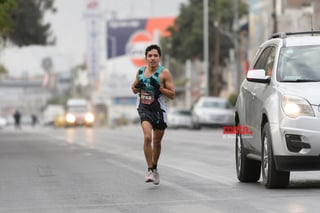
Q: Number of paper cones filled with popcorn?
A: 0